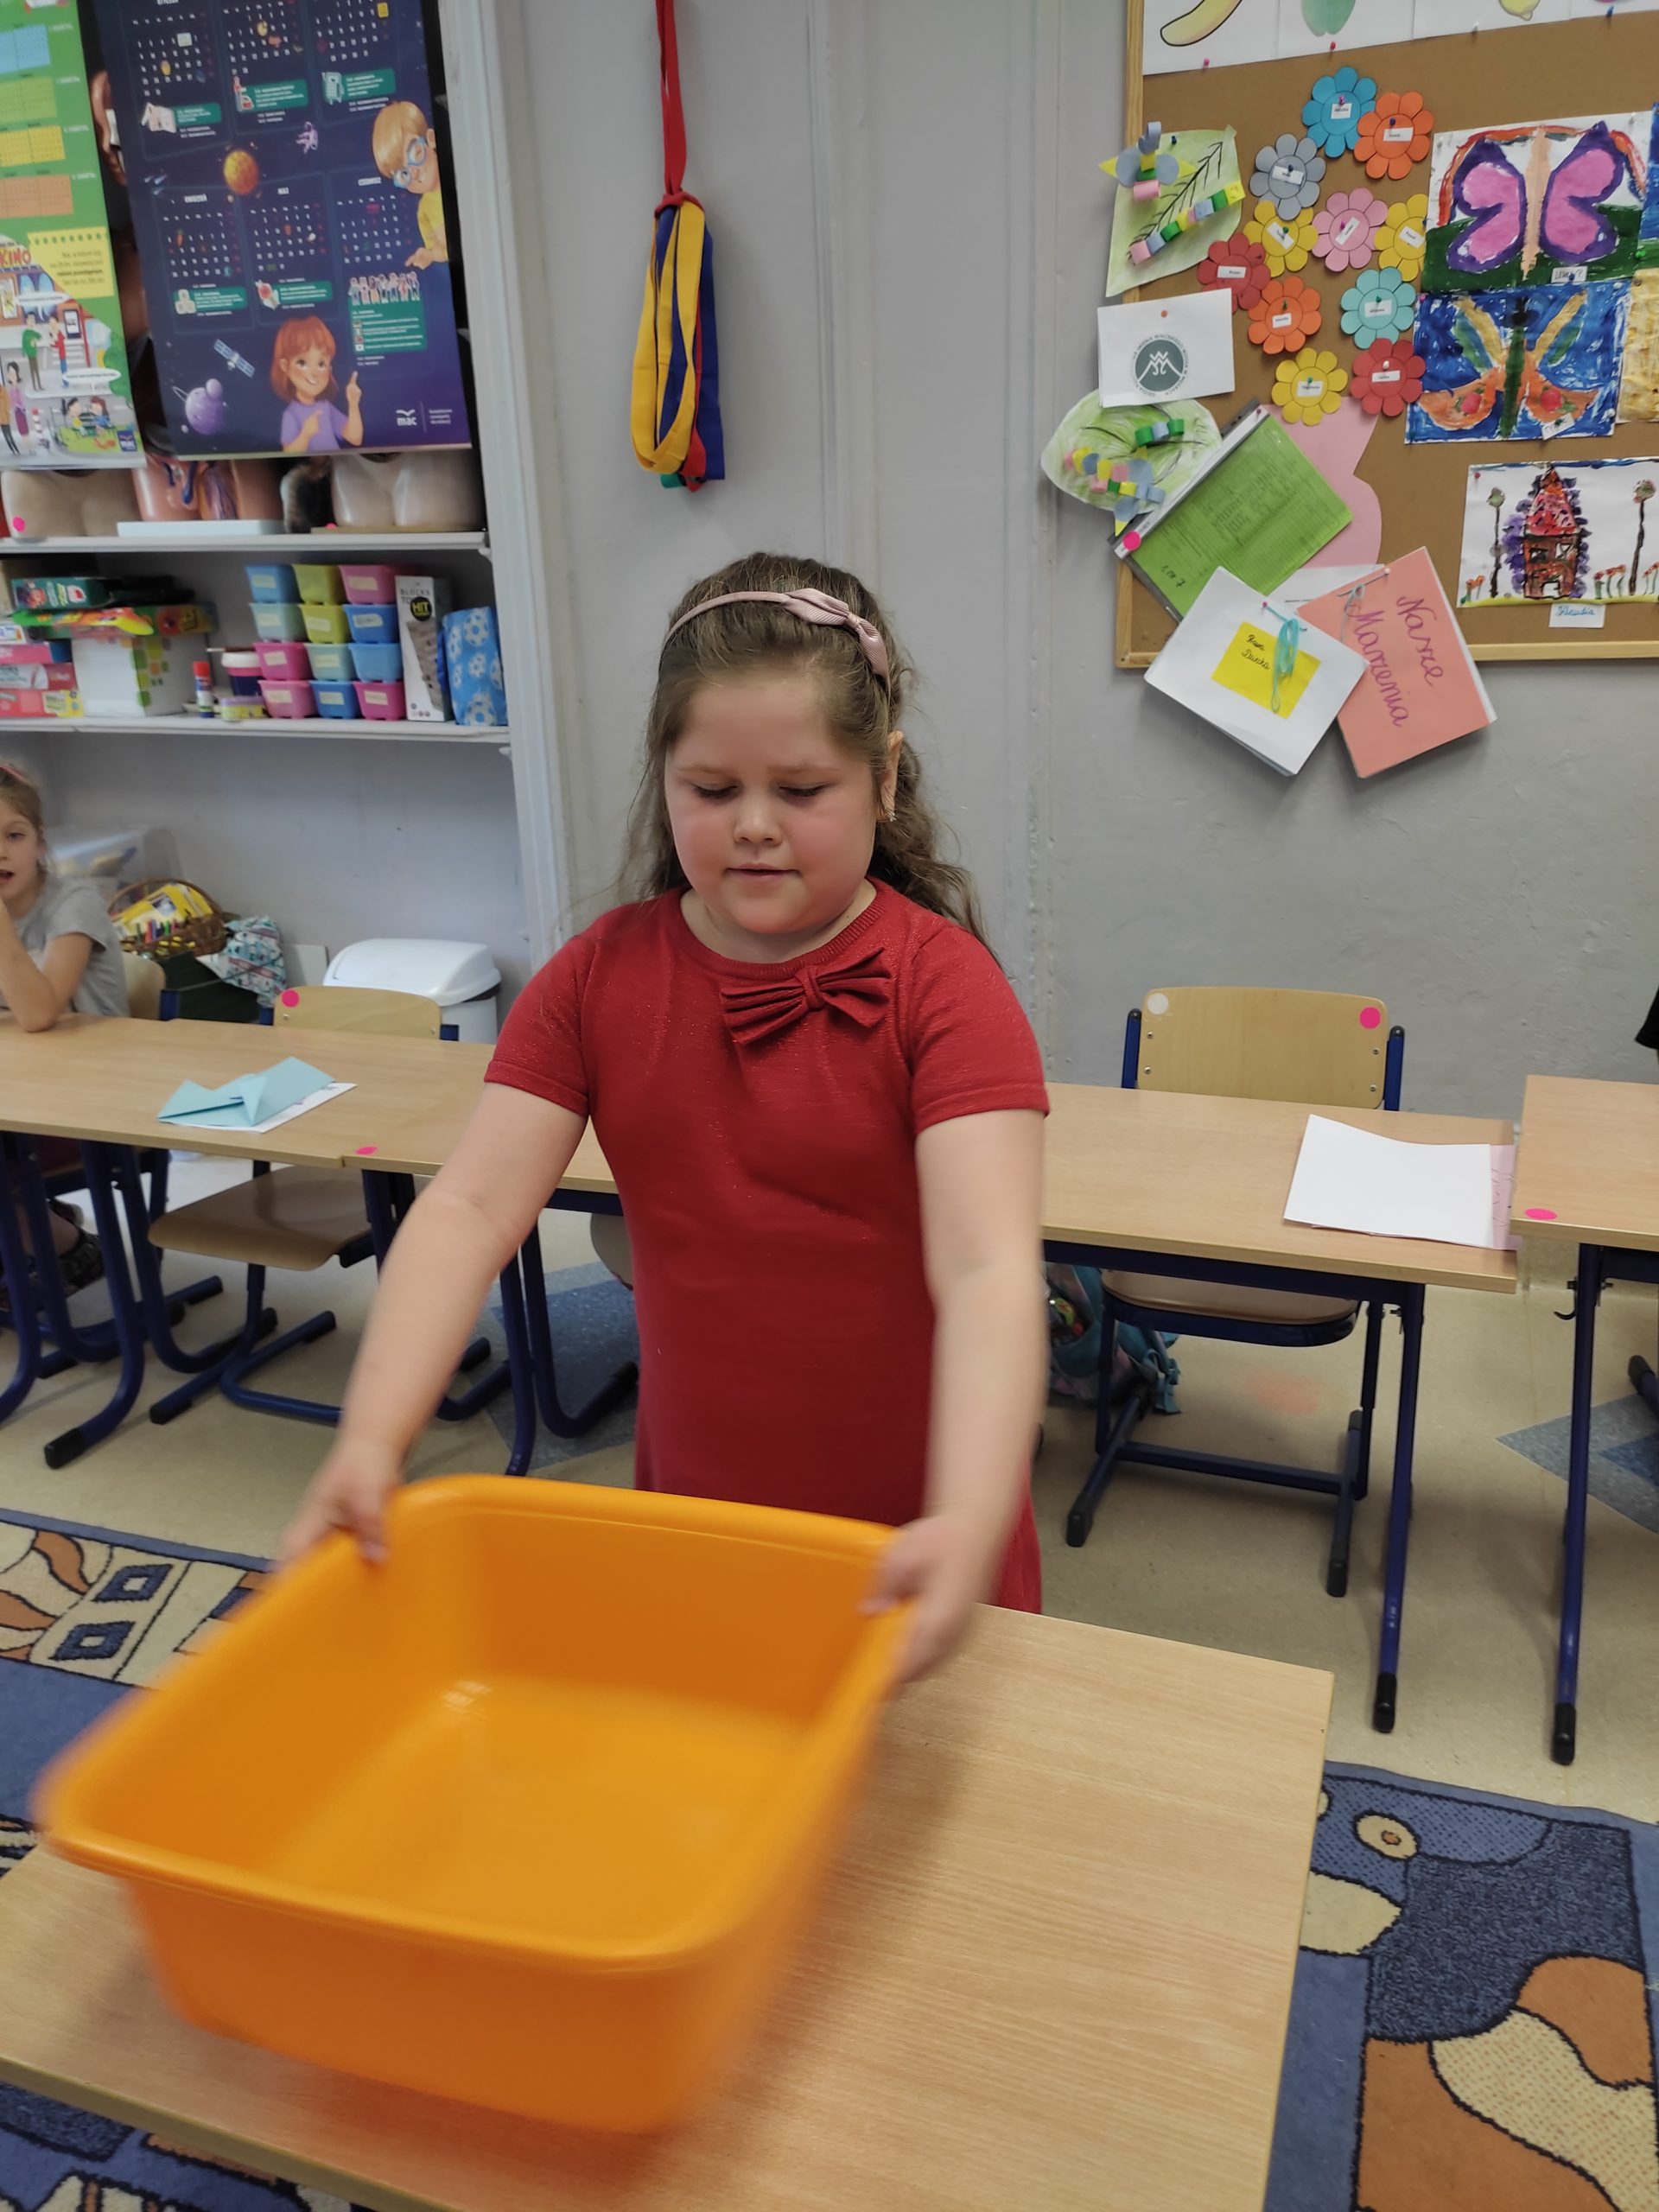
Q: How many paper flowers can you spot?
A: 11